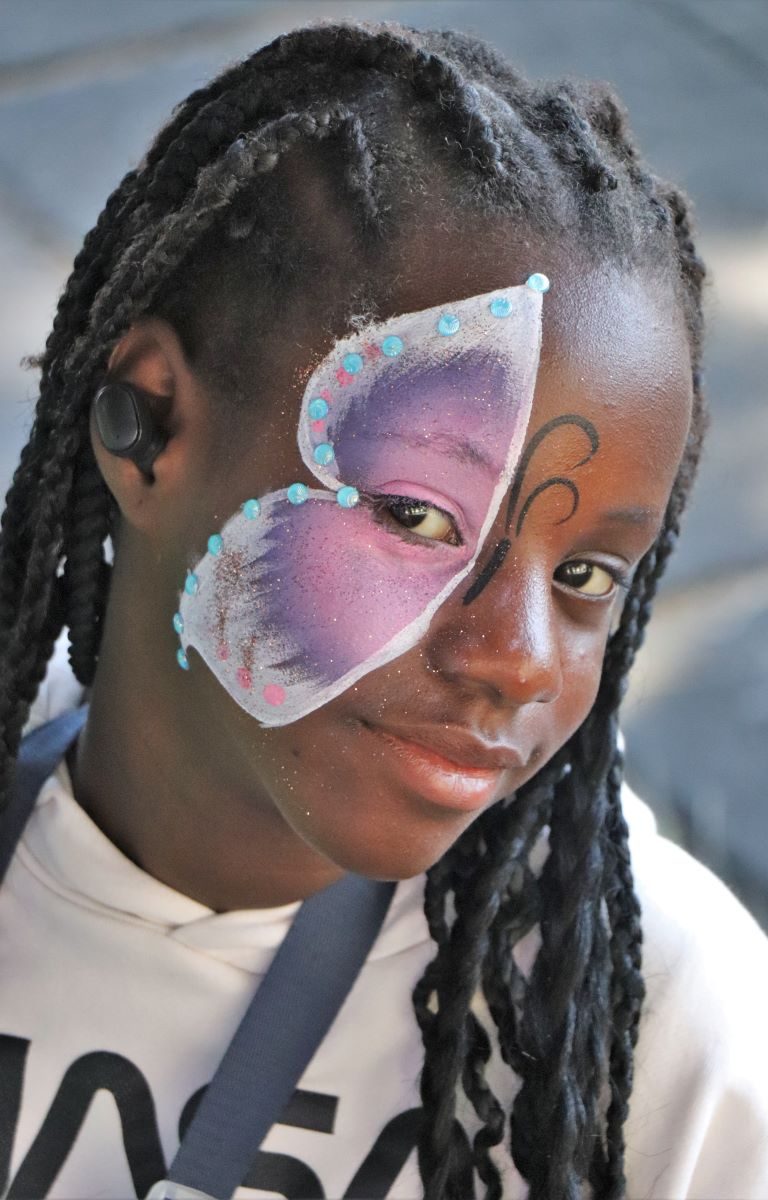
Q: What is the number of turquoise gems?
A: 14